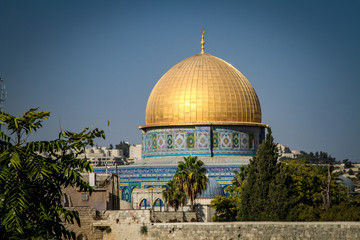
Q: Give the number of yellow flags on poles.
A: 0